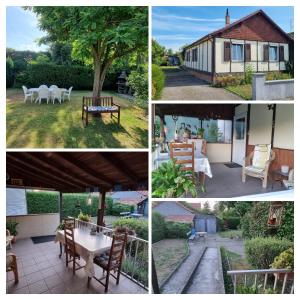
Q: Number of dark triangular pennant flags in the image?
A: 0